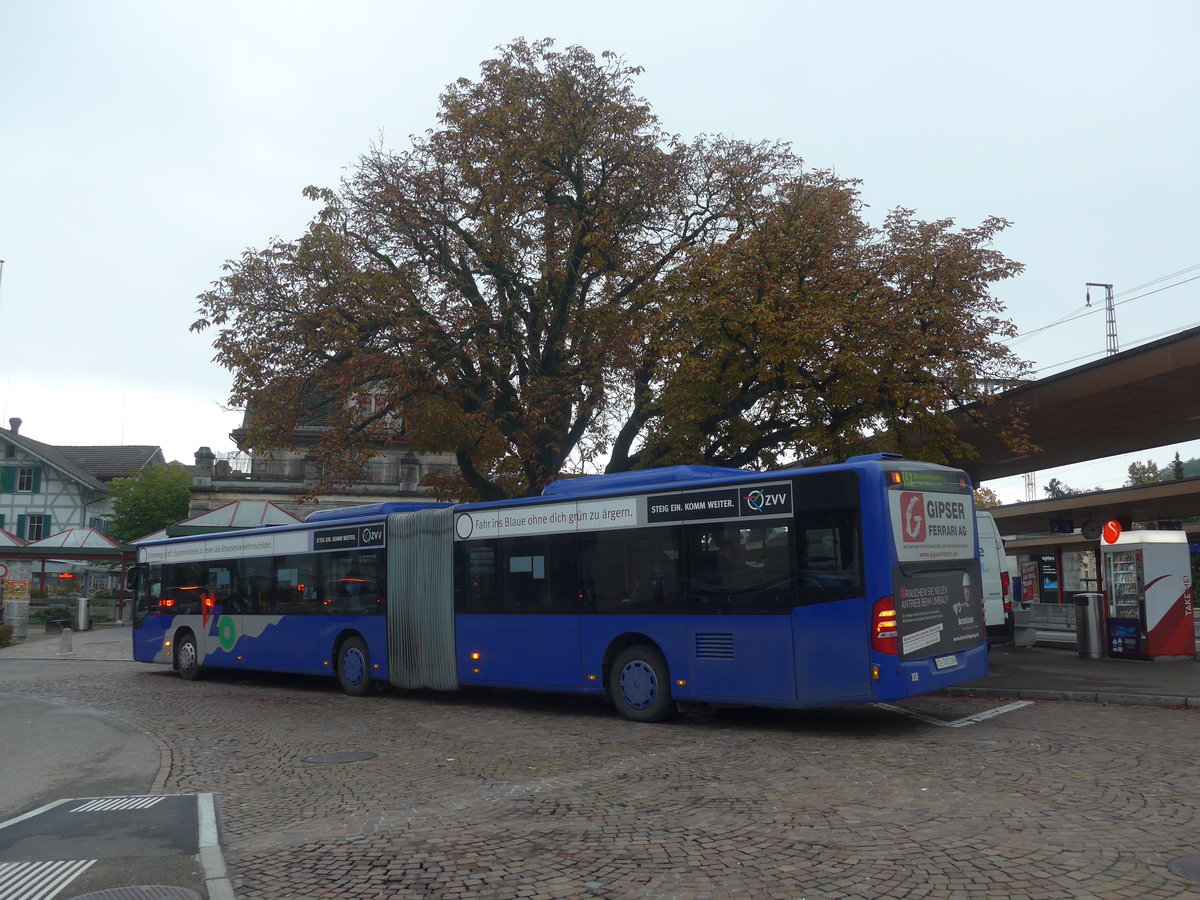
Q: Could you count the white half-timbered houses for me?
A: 1